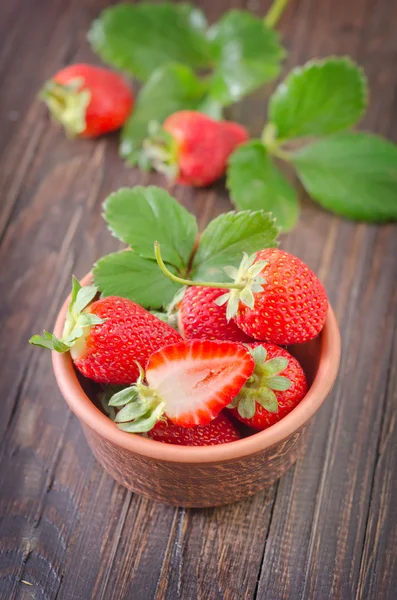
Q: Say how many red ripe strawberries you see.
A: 8